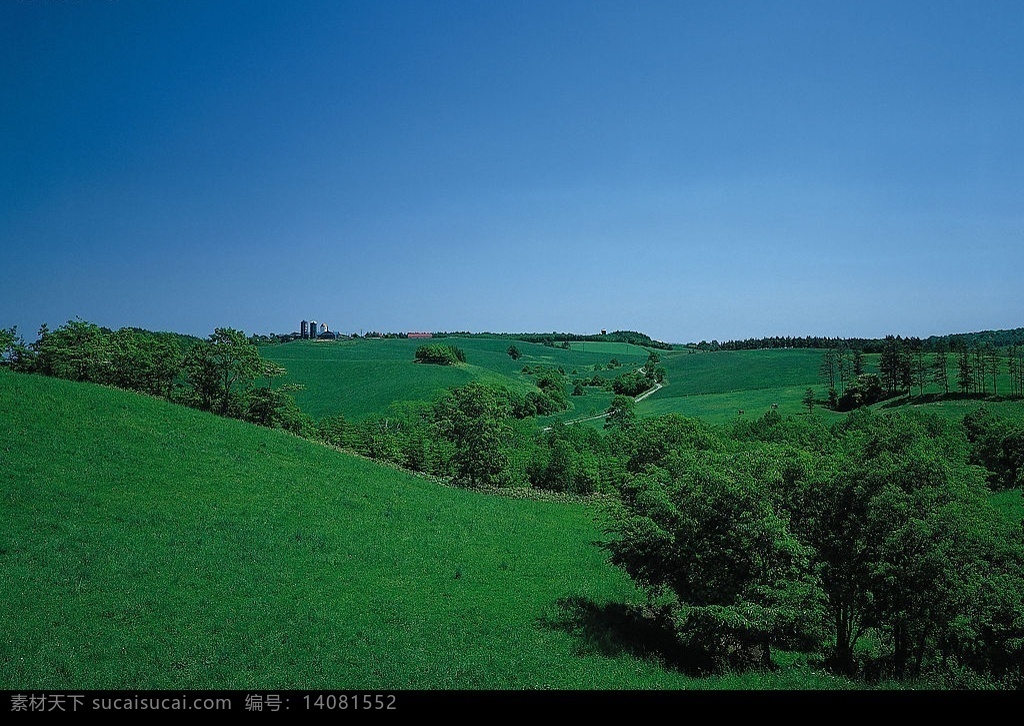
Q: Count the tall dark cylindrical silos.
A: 2